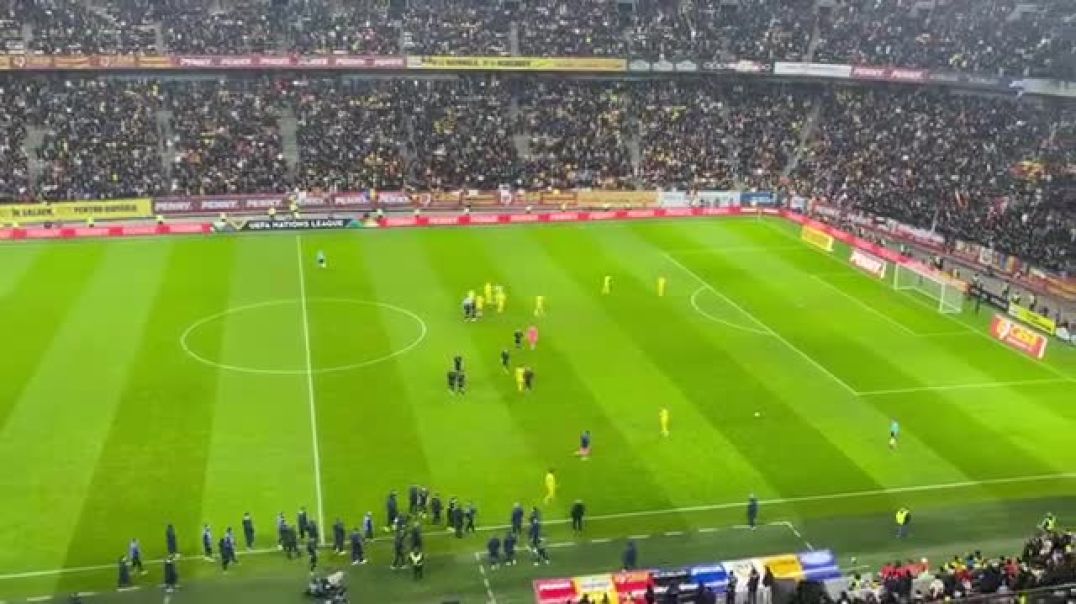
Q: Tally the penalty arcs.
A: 1